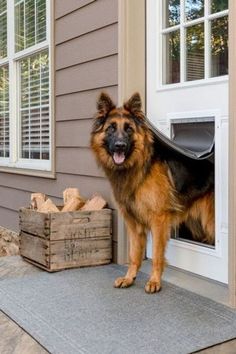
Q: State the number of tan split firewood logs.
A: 5